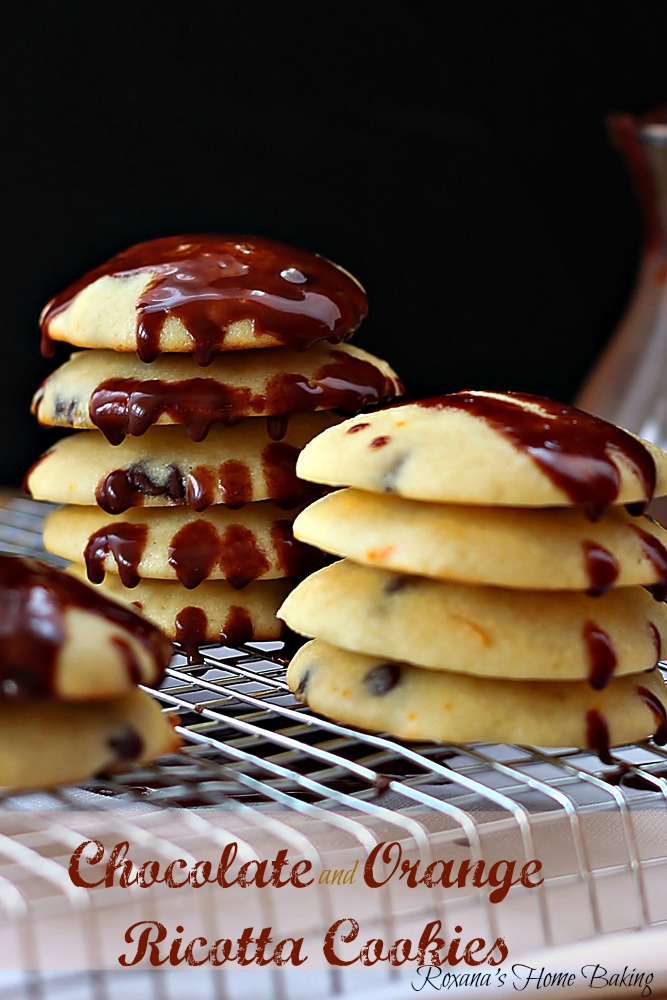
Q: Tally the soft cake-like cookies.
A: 11